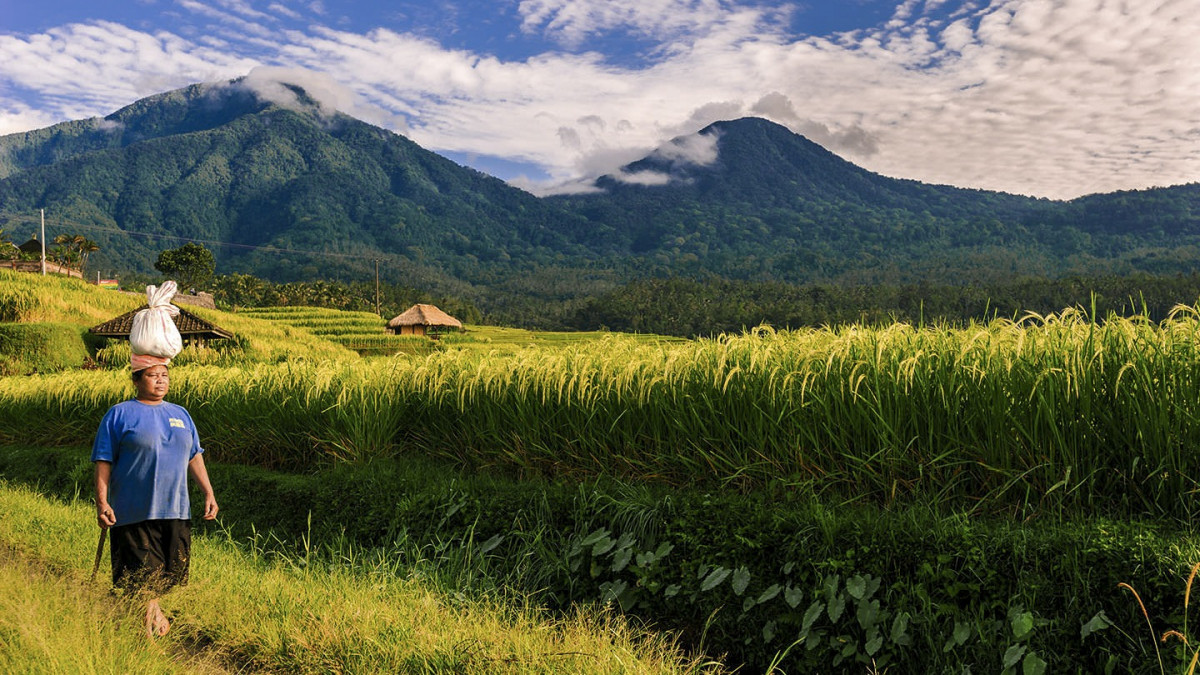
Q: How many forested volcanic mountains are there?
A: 2